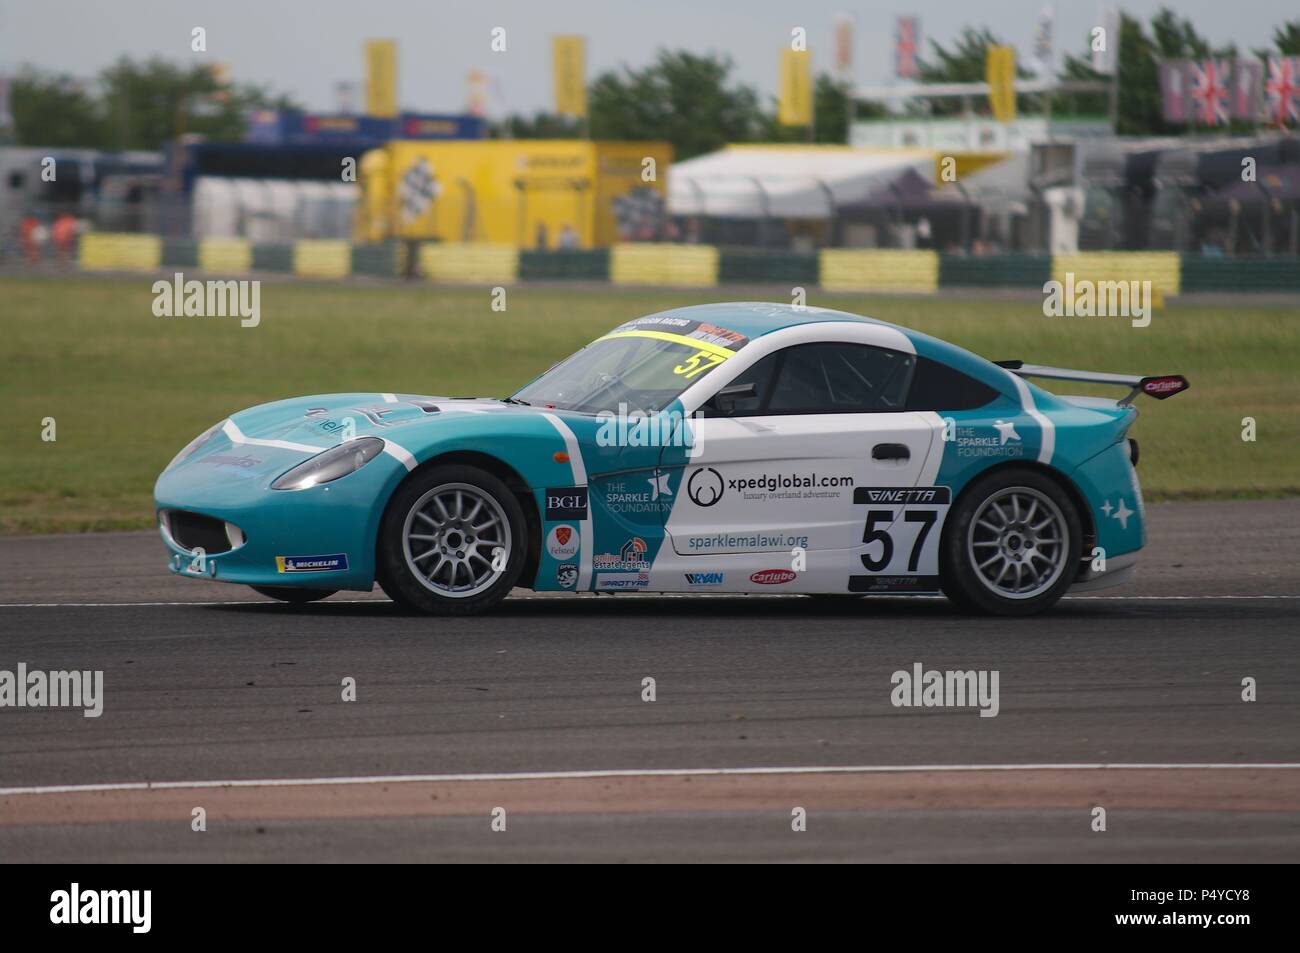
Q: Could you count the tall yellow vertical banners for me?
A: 4